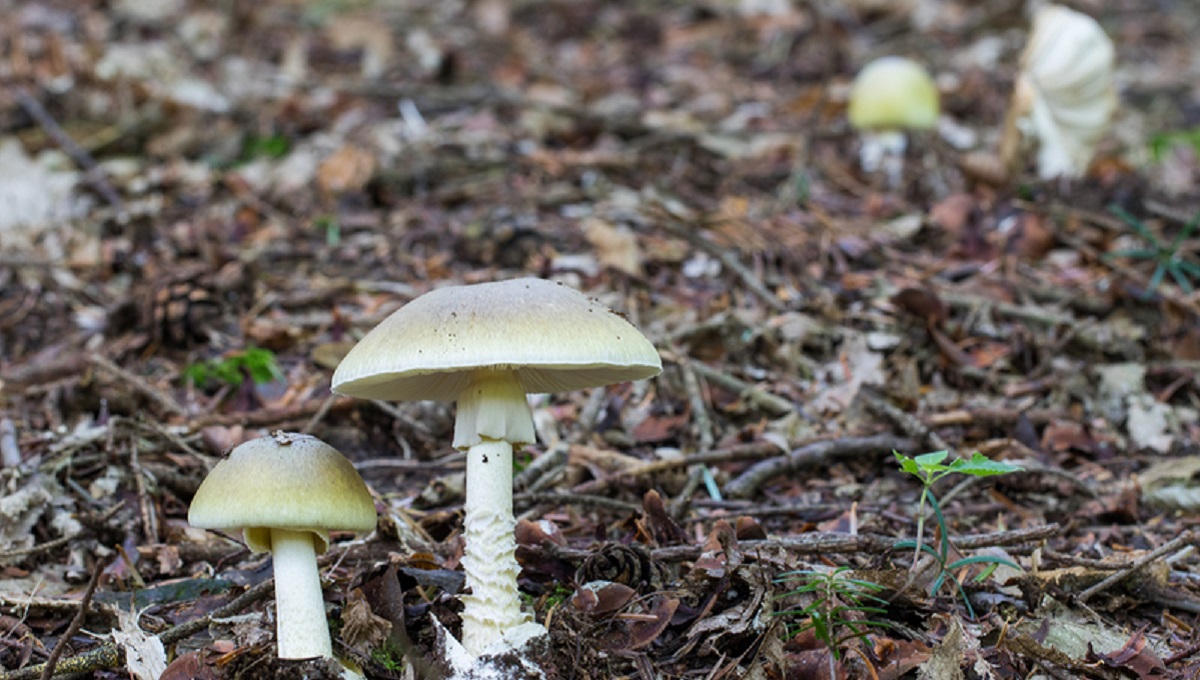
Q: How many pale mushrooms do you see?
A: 4